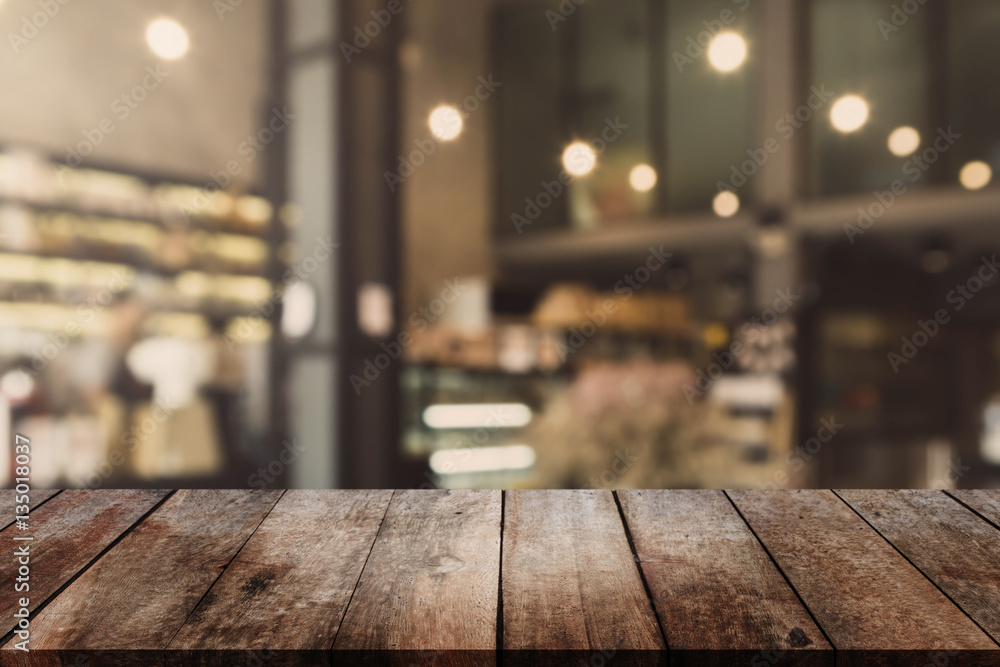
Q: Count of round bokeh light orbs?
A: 9